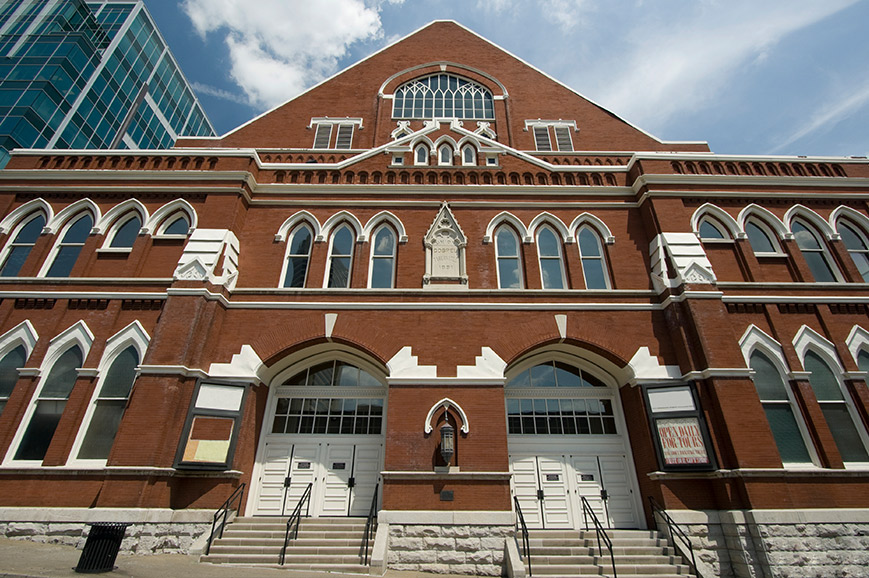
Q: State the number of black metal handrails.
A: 6